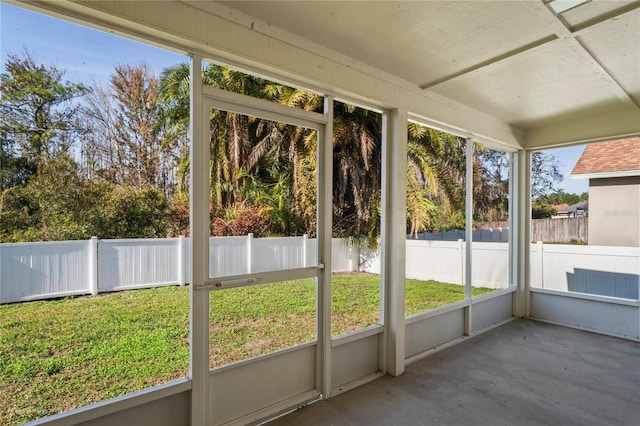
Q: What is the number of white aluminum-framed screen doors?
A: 1